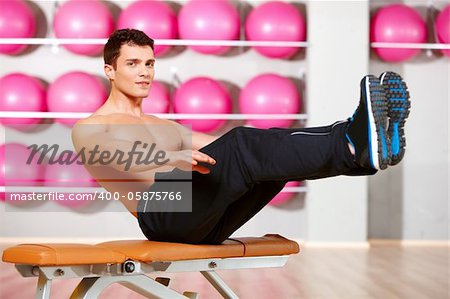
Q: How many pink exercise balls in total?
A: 15